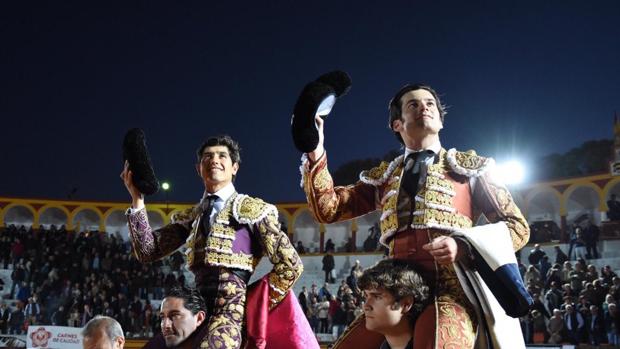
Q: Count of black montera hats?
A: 2